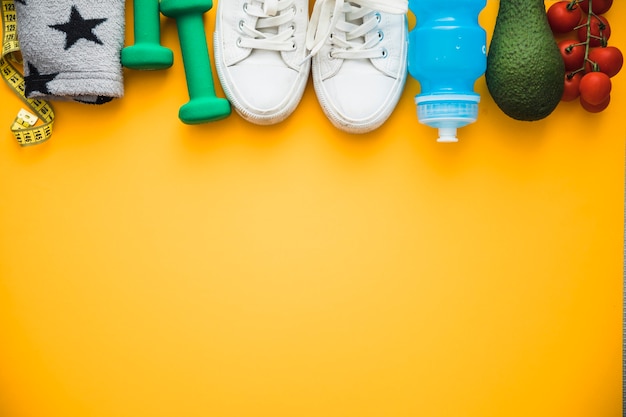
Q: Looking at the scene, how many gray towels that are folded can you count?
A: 1